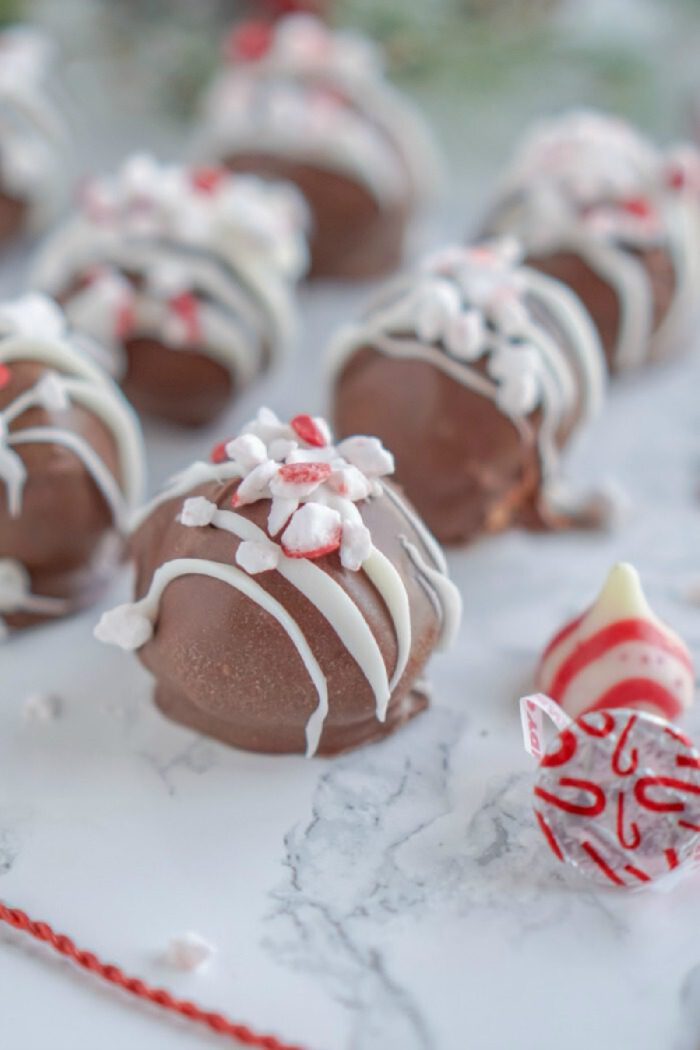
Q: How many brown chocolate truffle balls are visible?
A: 7